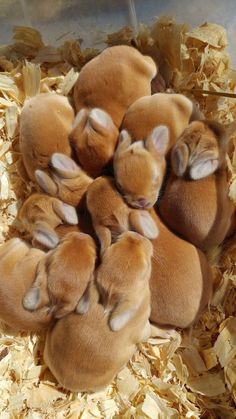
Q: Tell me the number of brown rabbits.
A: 8